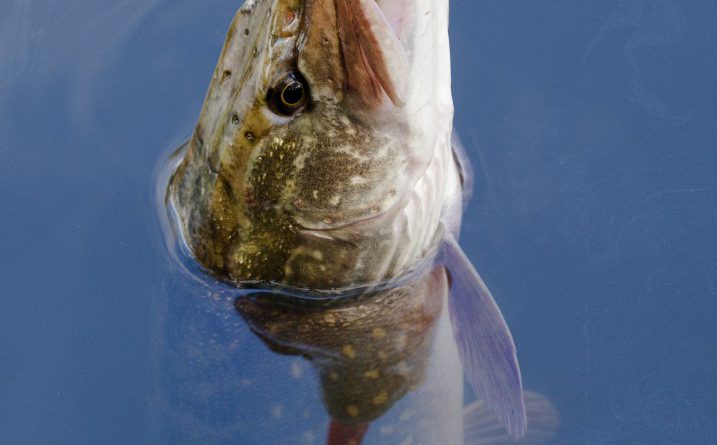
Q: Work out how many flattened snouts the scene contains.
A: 1